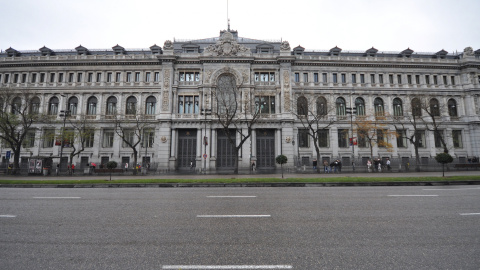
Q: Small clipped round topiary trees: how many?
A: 3